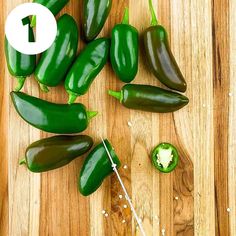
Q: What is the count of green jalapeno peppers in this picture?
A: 11